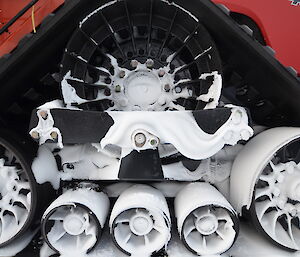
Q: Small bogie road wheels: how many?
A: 3